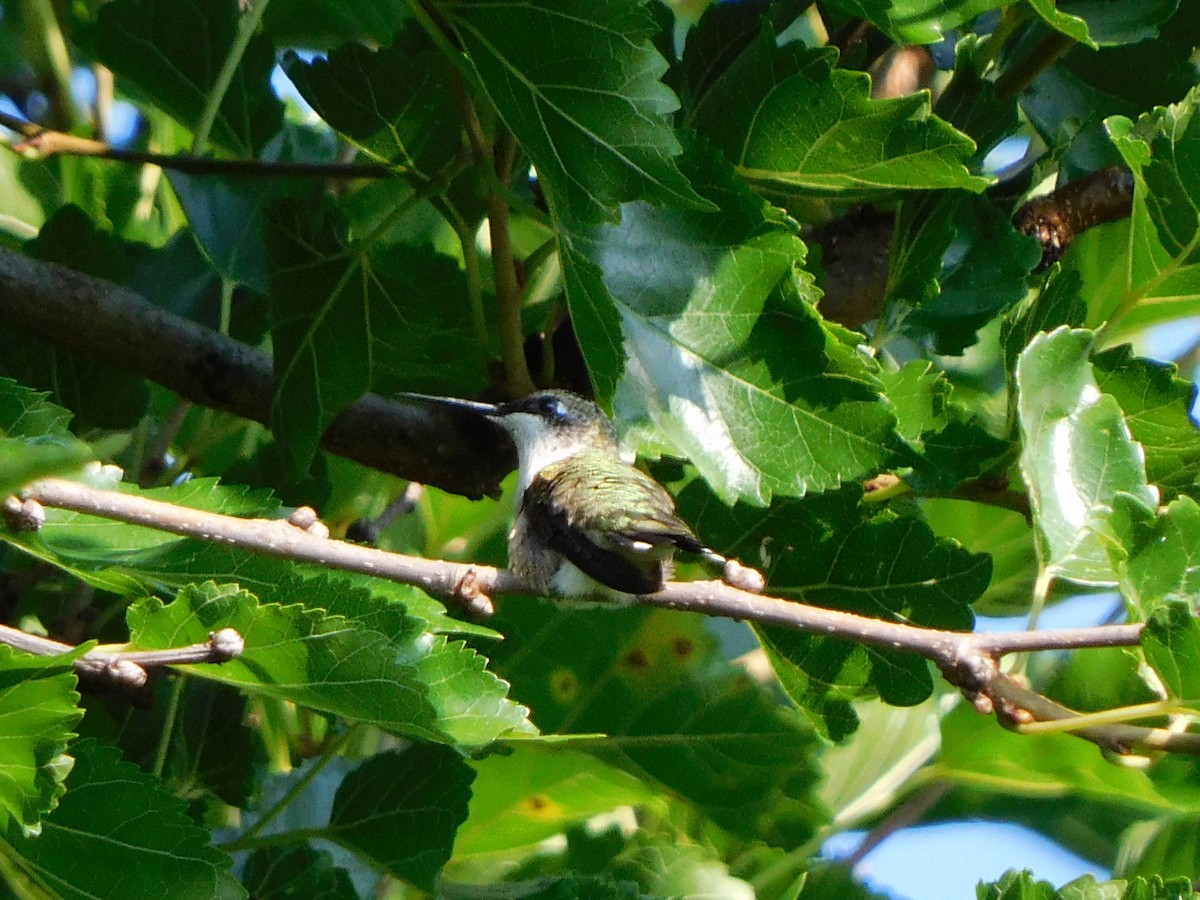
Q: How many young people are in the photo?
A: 0